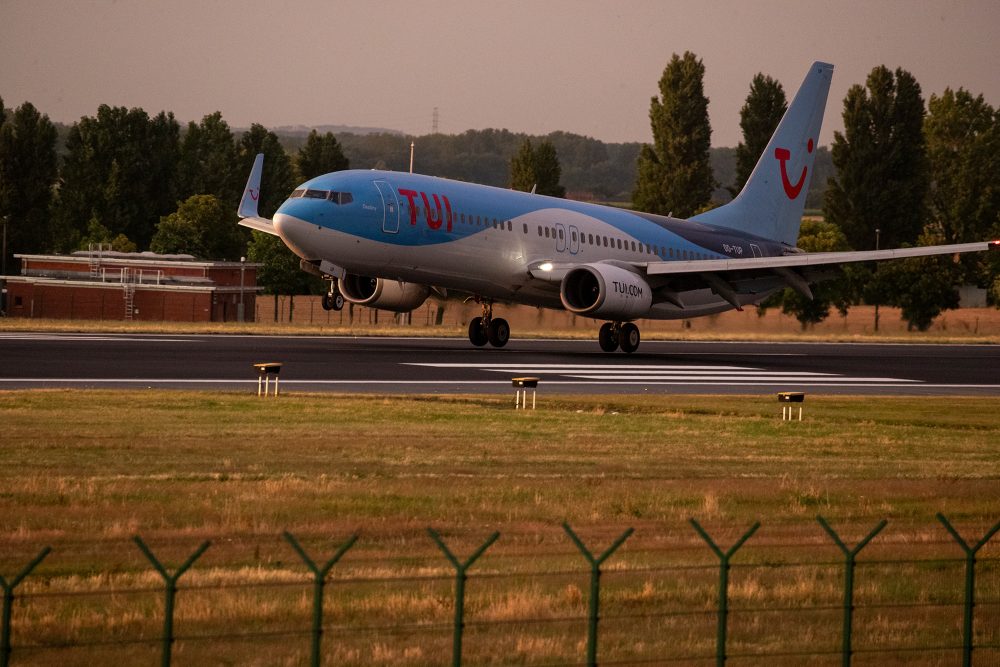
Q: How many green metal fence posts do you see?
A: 8